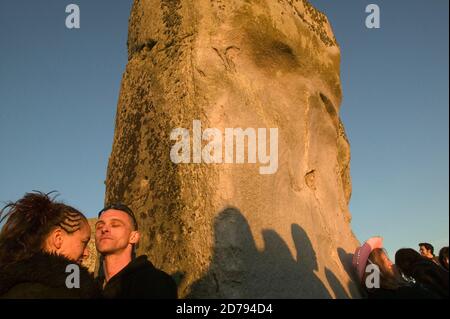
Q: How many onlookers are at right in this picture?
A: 4